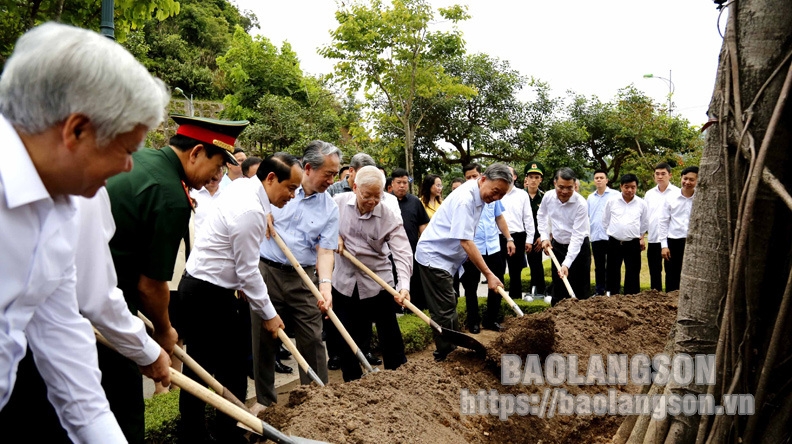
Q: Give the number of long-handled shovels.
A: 7